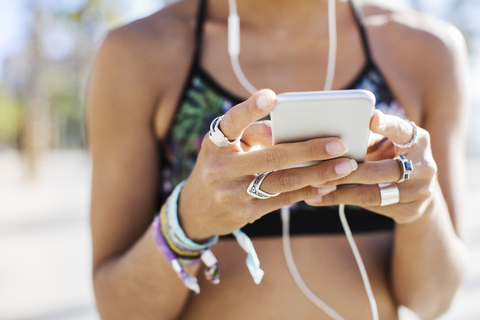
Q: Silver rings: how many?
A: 5